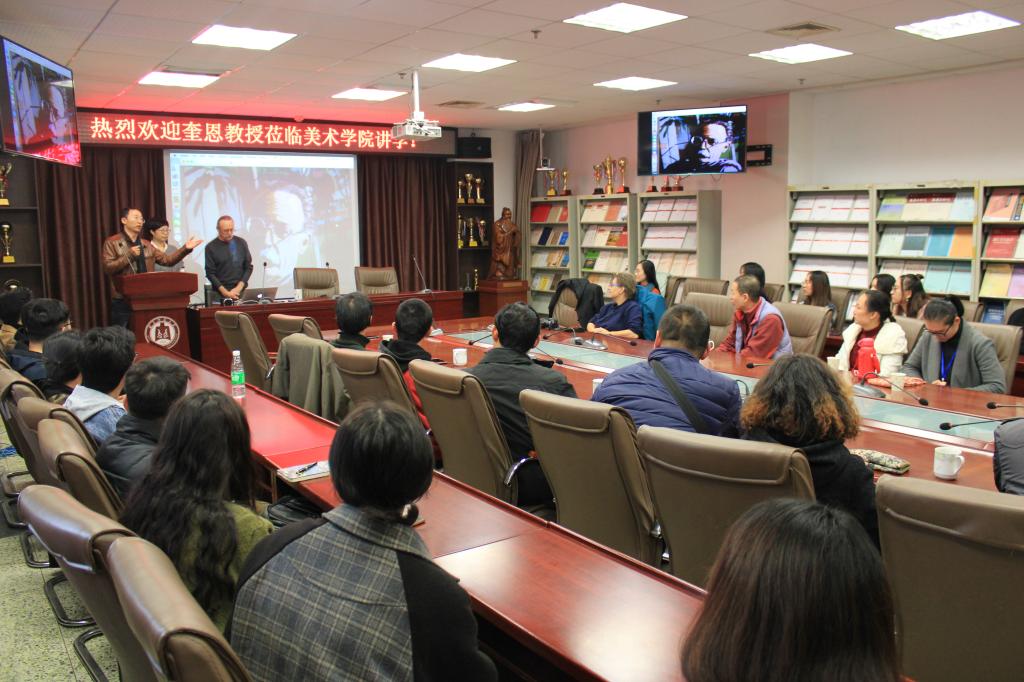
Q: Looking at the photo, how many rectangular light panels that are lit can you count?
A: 9